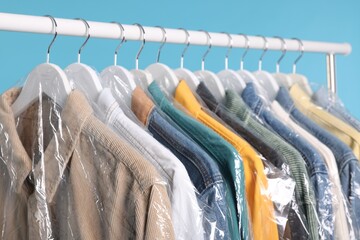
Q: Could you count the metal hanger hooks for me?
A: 12